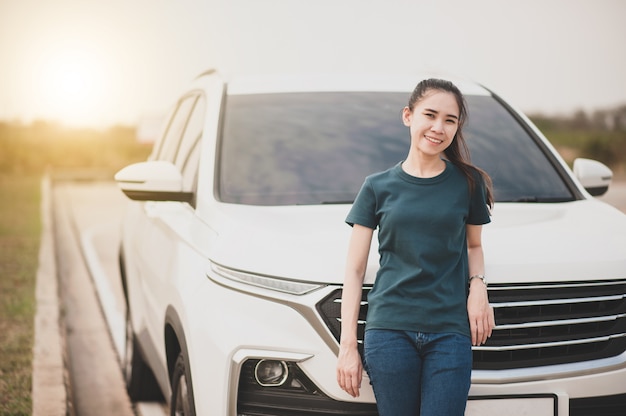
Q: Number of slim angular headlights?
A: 1